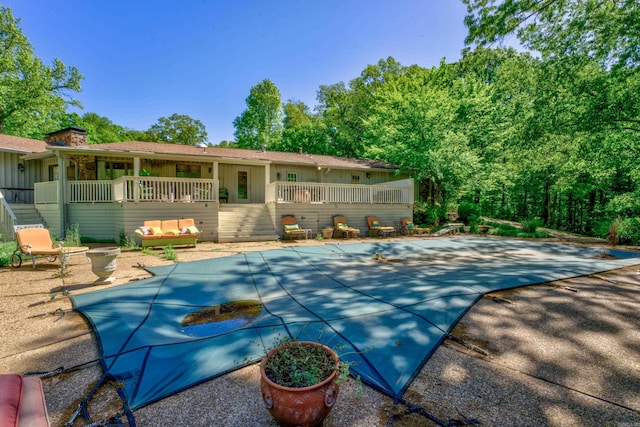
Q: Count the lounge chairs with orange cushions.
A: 5